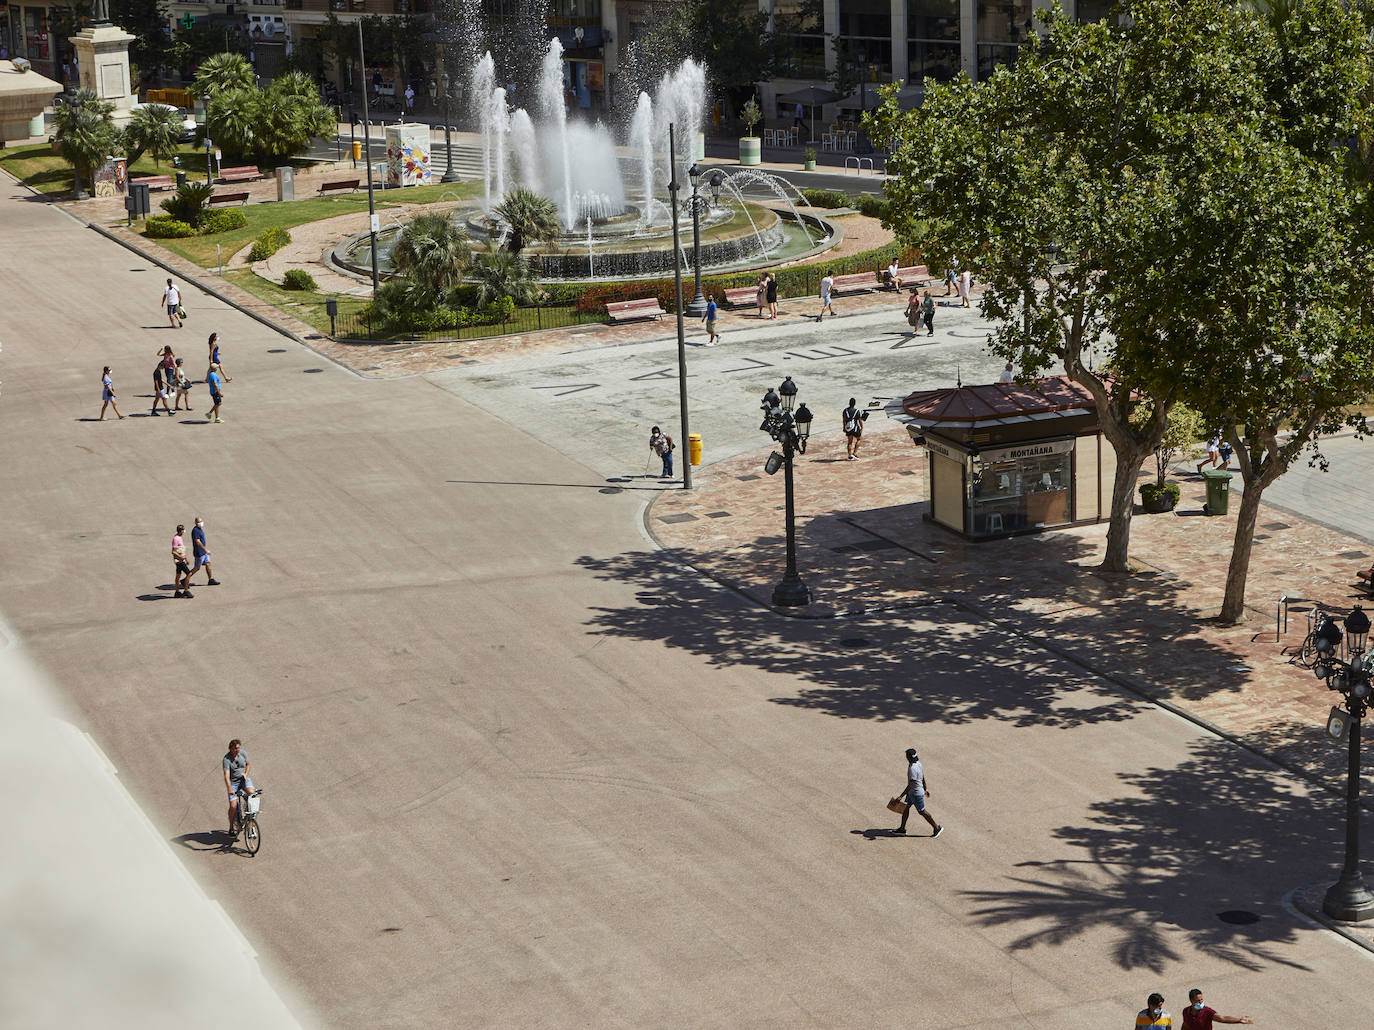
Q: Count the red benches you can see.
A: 8